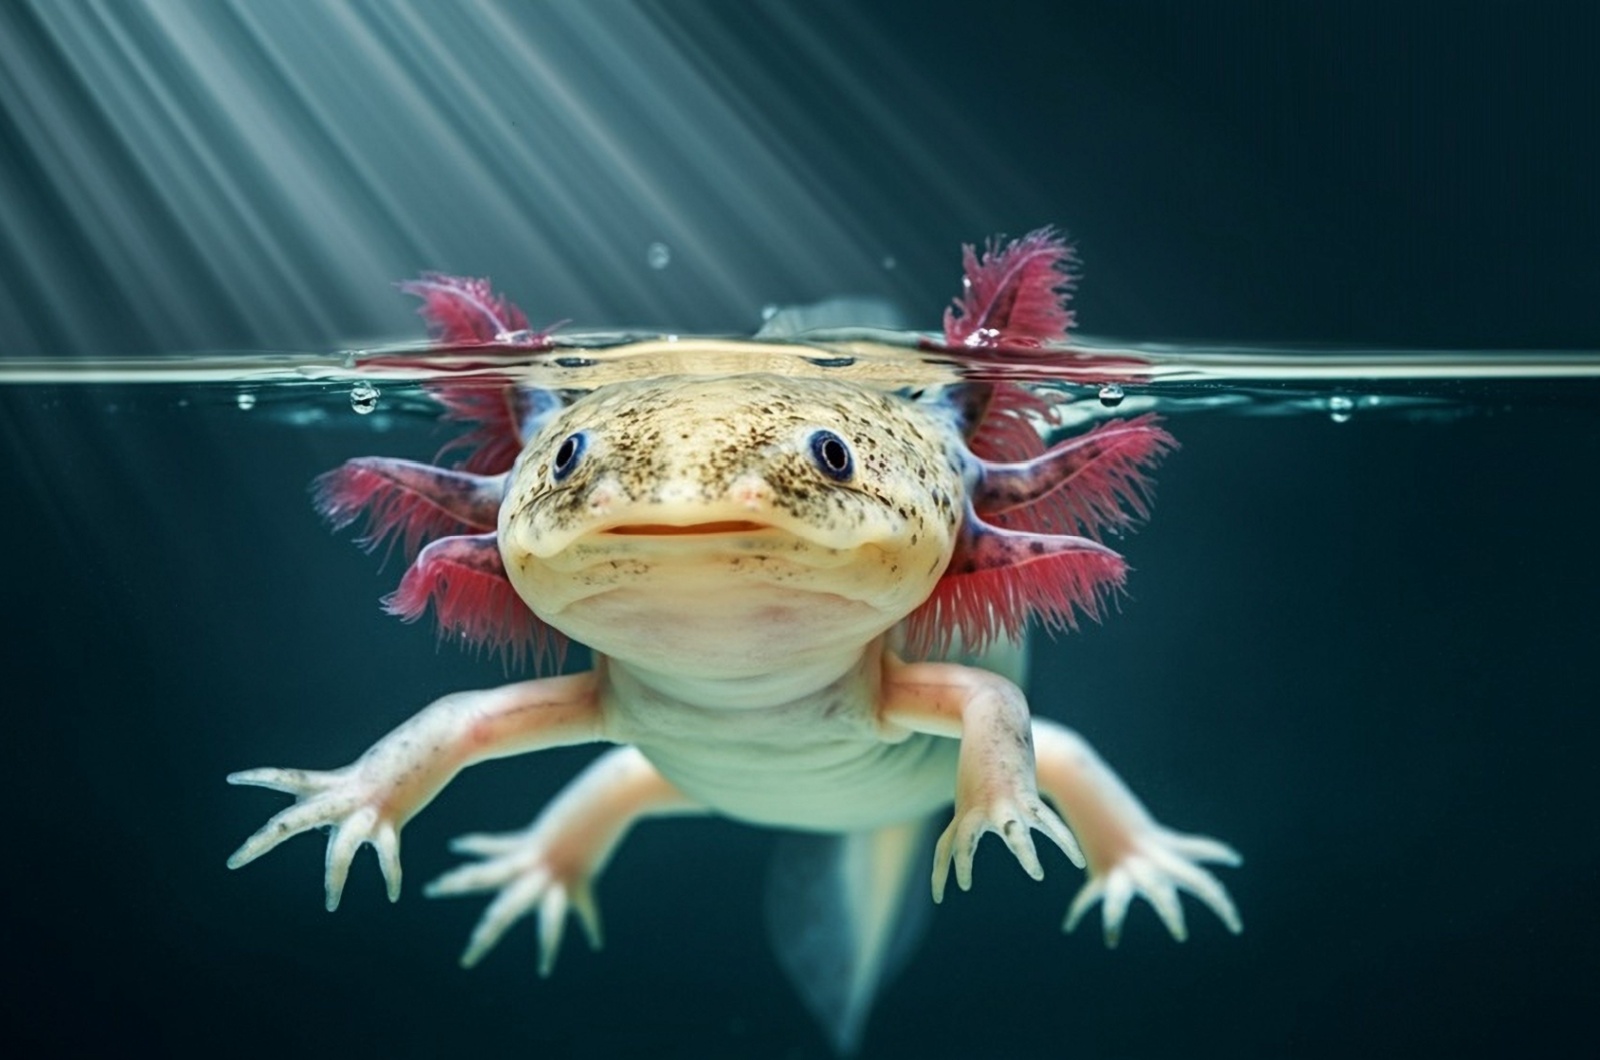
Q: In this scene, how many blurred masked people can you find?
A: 0